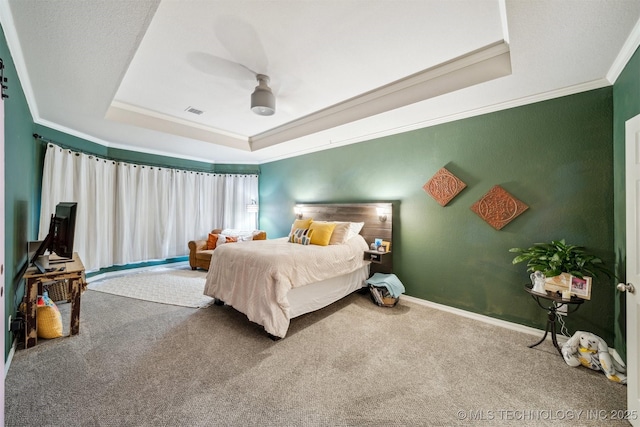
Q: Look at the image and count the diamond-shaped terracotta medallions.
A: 2